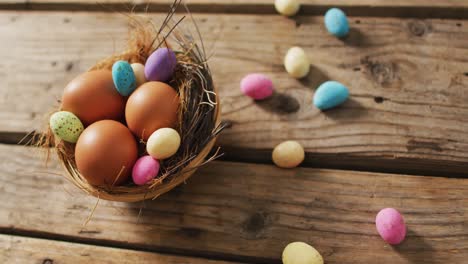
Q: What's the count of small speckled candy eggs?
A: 14